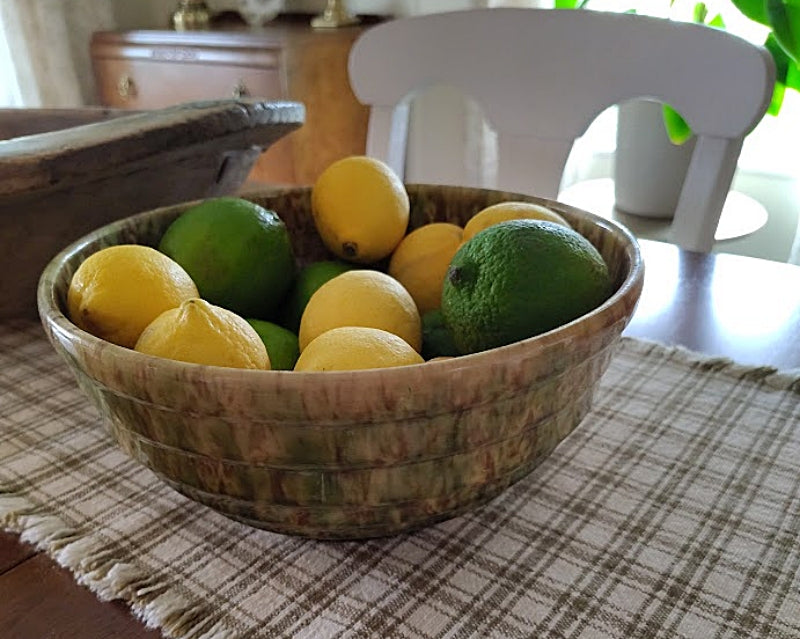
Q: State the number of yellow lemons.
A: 7